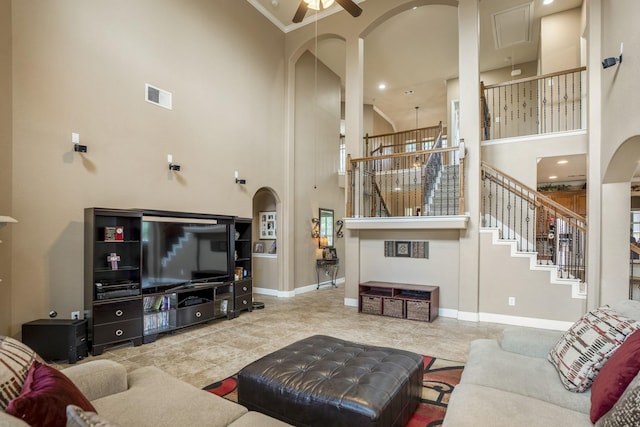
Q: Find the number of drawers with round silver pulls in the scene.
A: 5